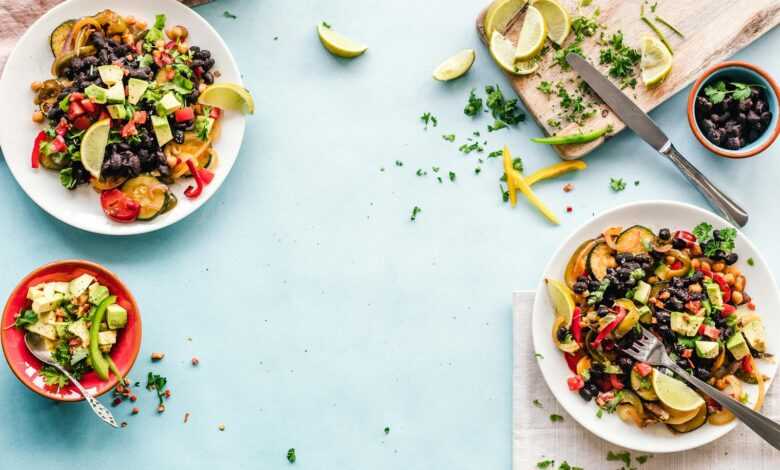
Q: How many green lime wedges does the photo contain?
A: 11